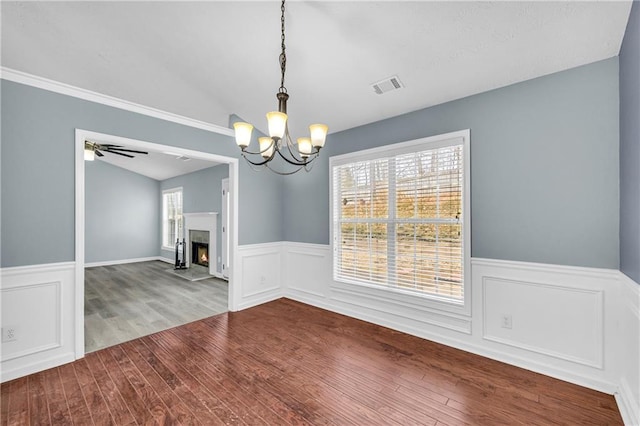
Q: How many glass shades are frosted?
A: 5